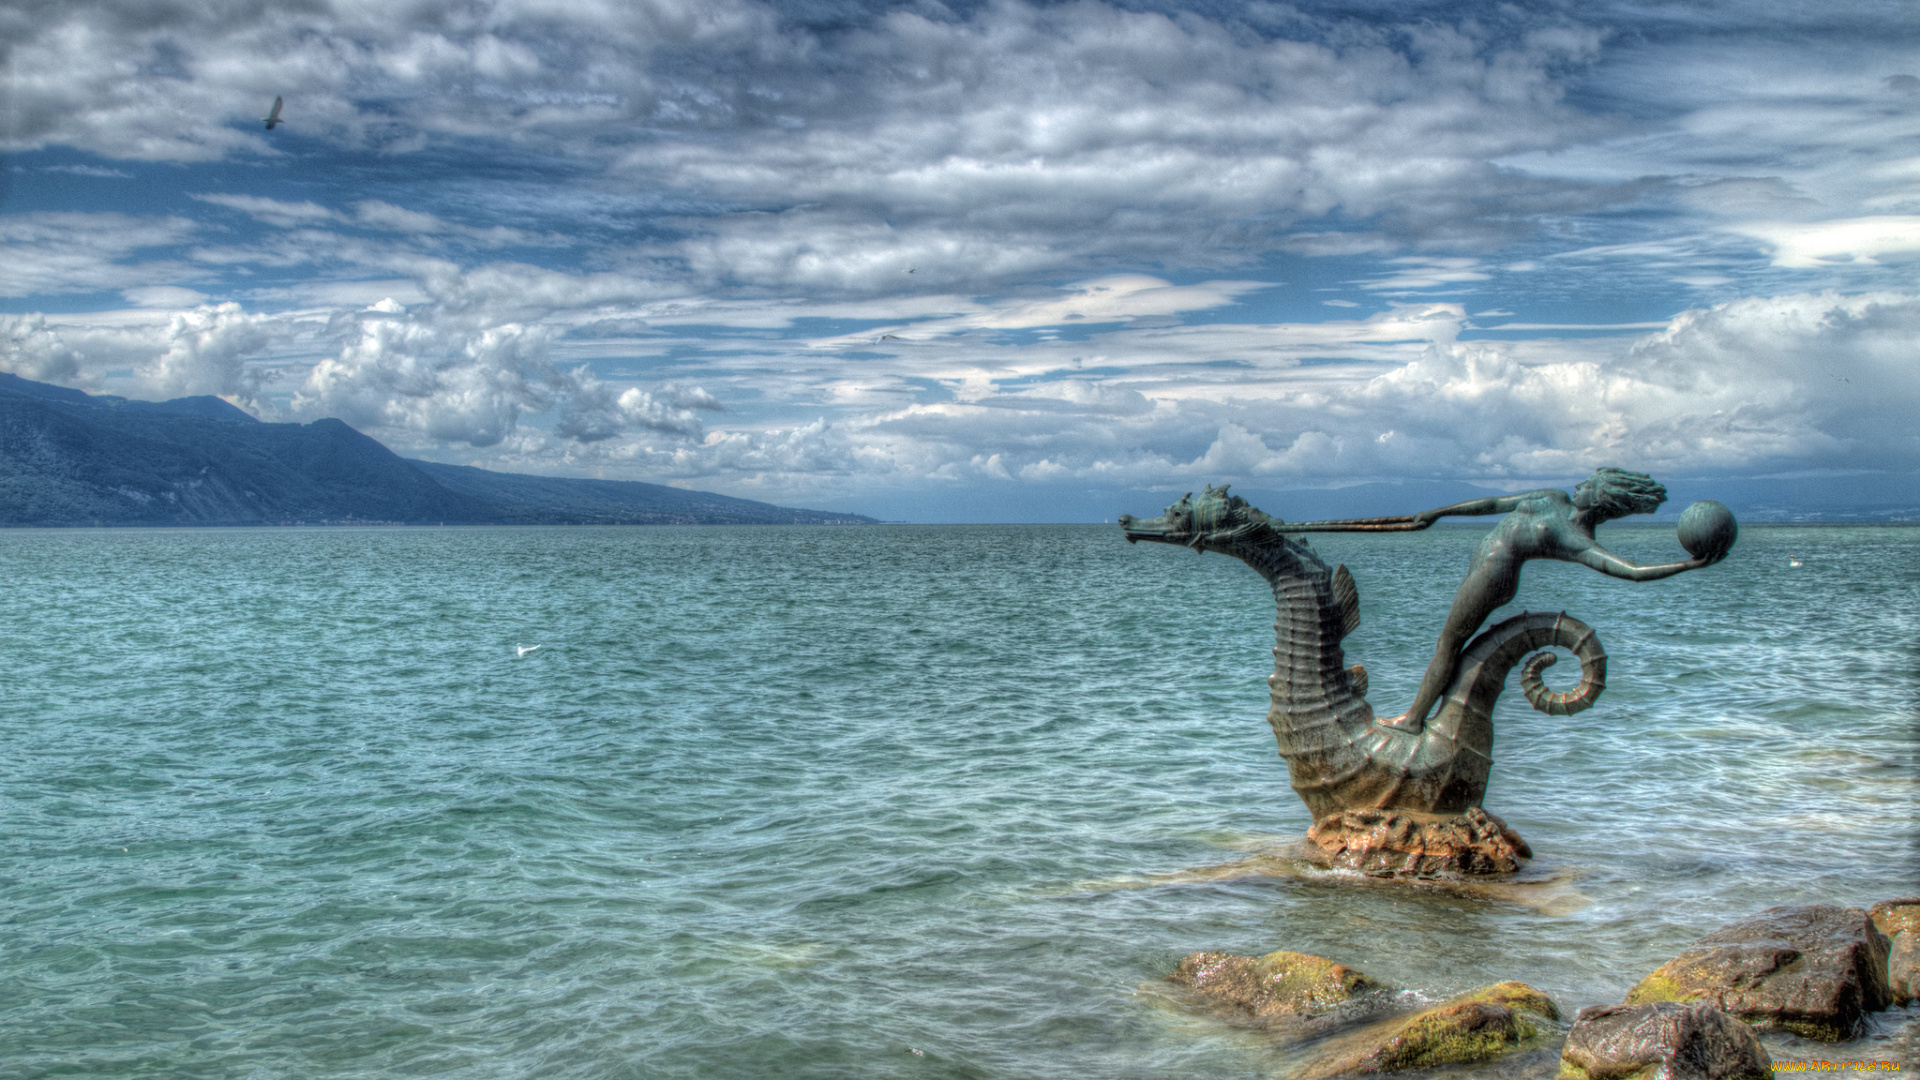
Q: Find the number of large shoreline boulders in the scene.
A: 5